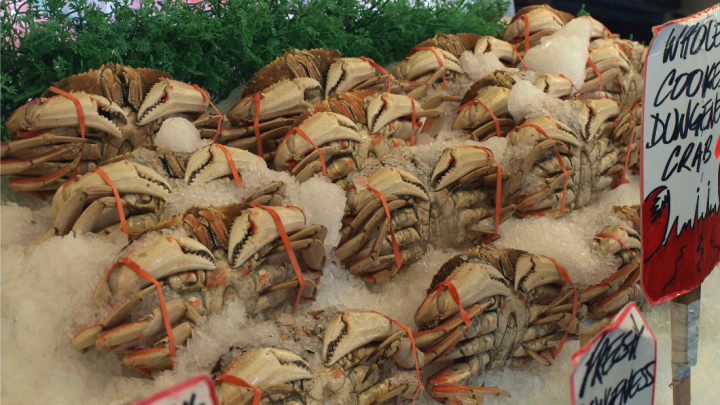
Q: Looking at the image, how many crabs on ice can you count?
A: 14